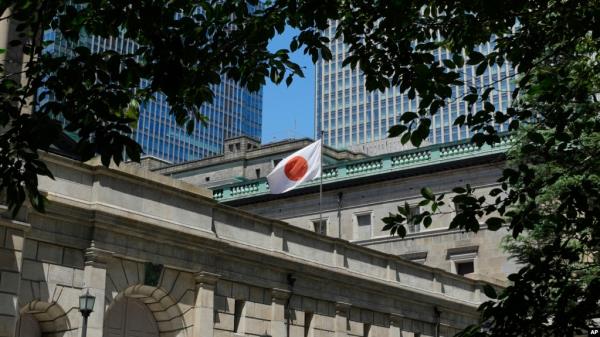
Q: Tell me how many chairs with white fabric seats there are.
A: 0